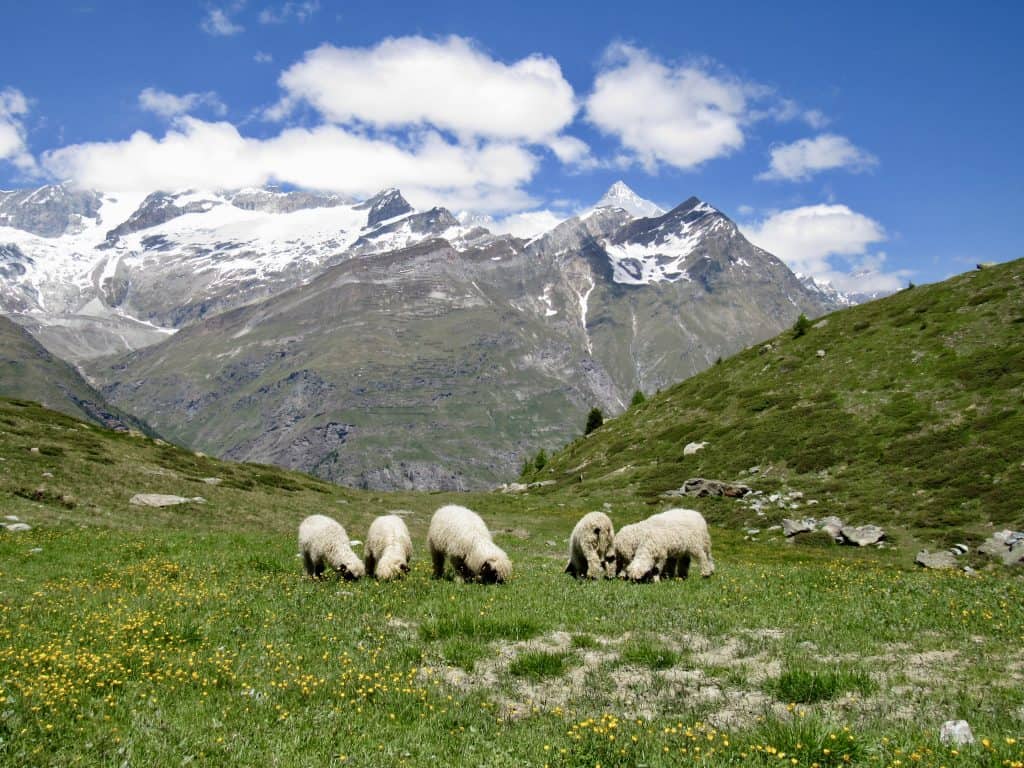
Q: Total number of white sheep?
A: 6